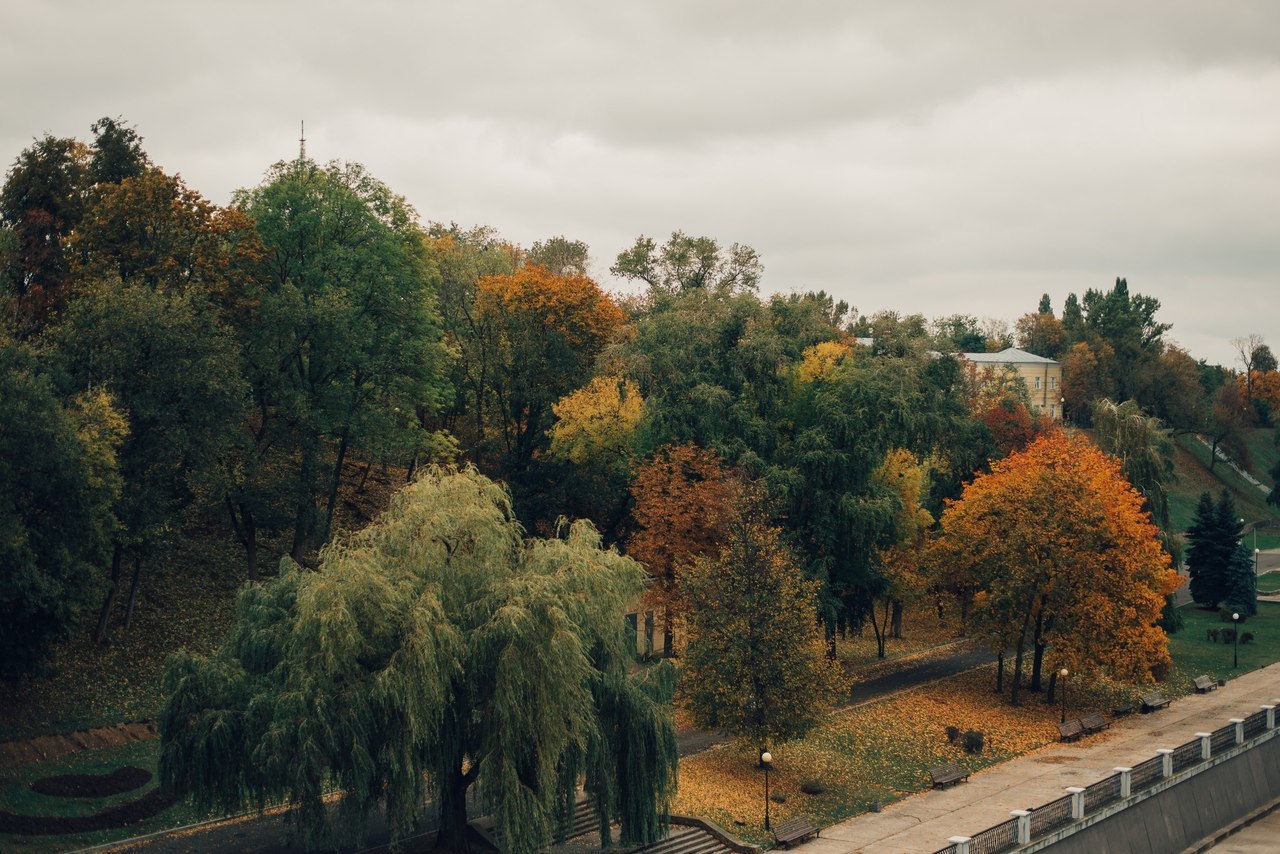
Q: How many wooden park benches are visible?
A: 6